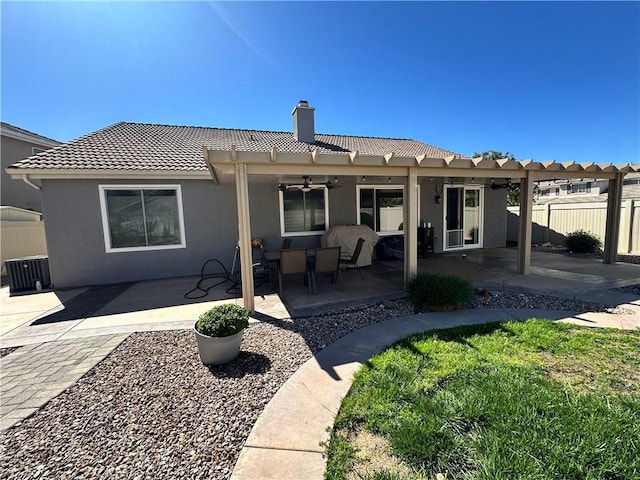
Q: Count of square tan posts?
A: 4